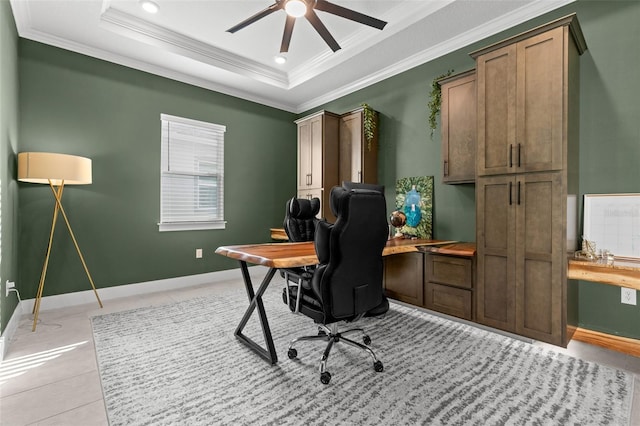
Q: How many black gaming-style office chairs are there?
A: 2